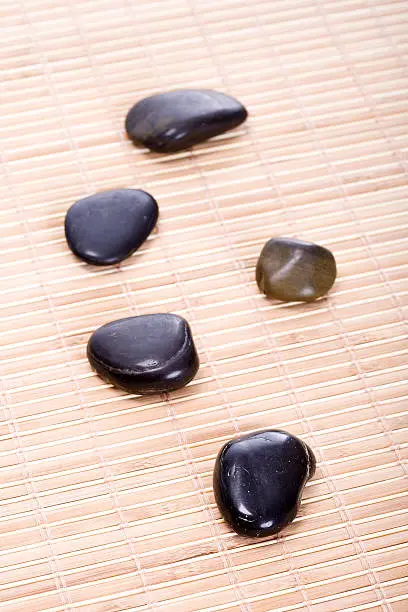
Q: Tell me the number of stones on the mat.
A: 5